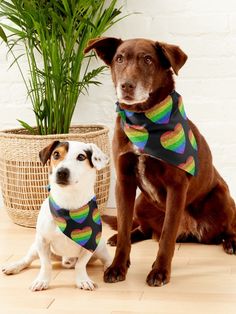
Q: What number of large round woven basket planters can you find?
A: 1